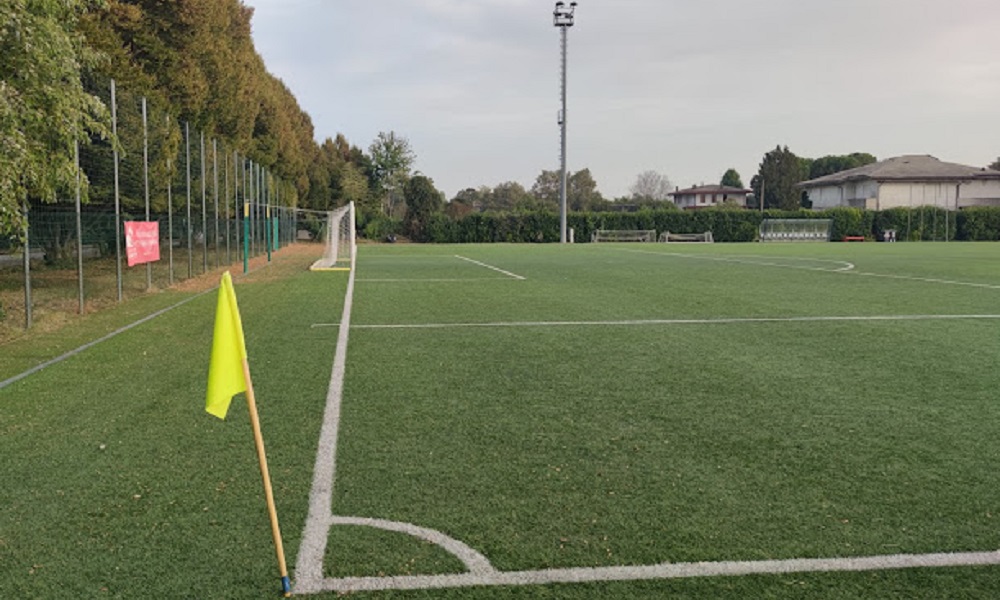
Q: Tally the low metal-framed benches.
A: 2